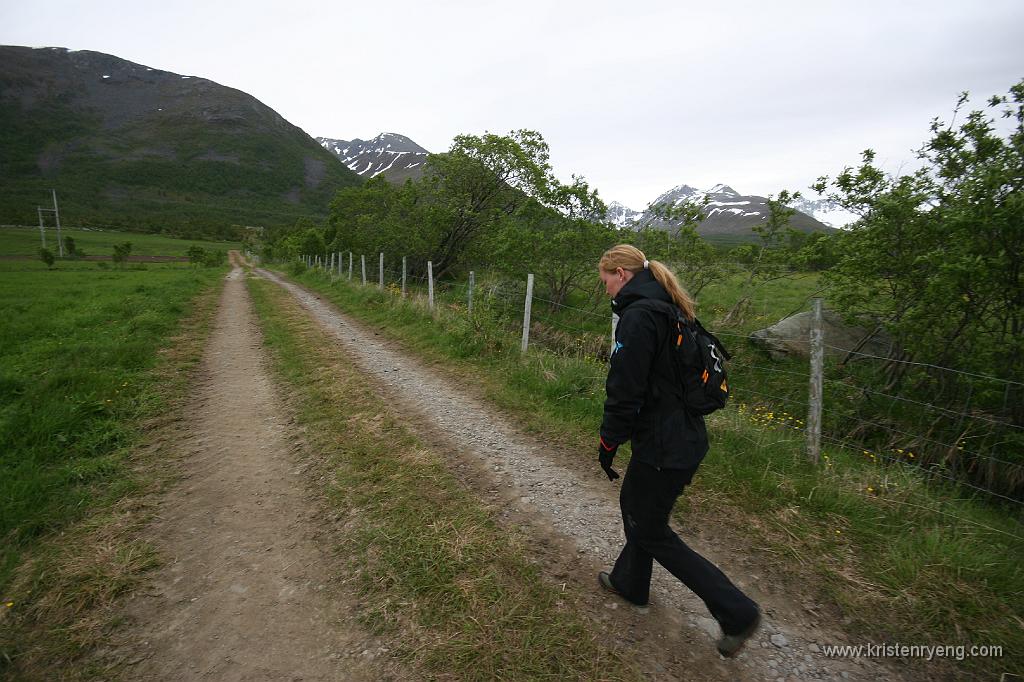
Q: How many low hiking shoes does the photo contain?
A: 2